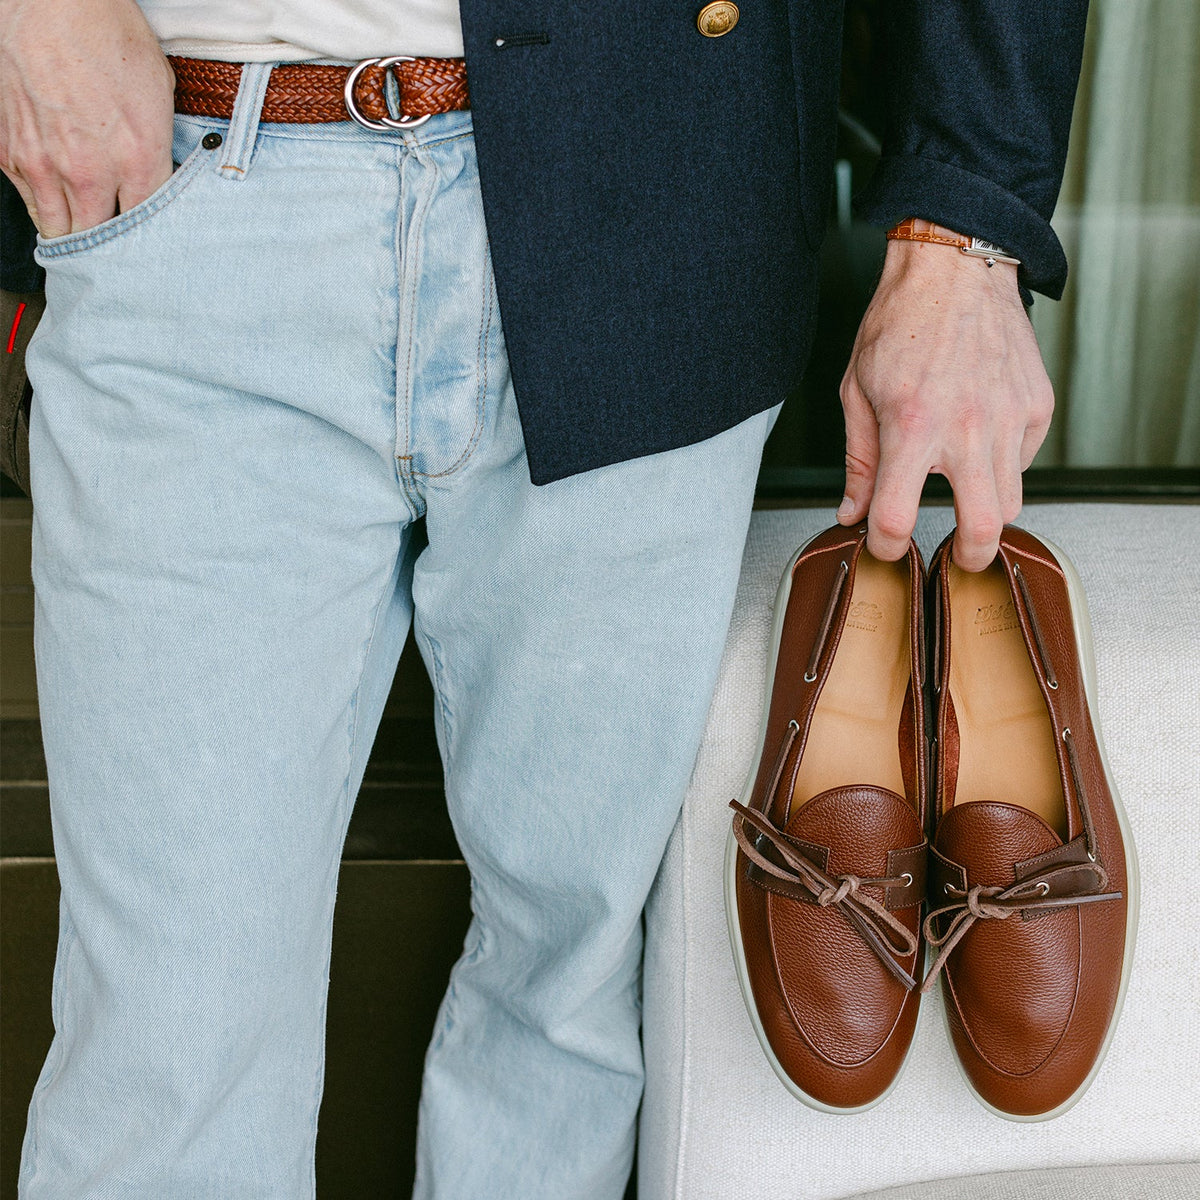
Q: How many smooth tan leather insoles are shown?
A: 2